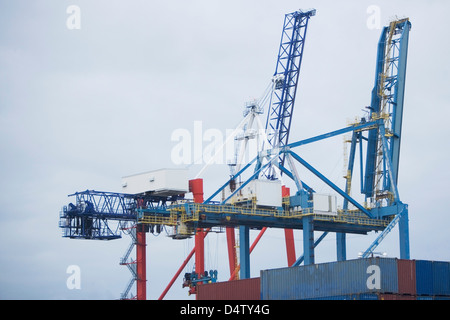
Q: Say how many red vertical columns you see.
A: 4